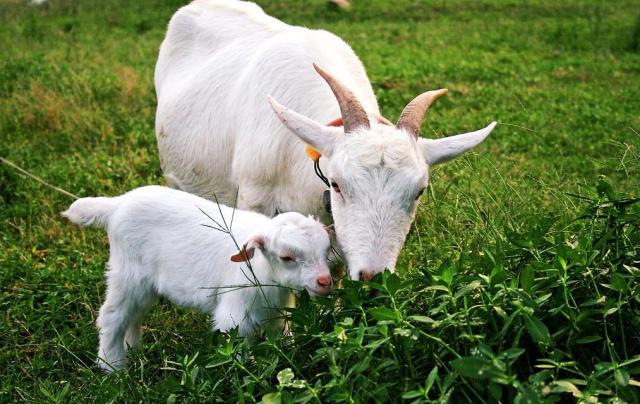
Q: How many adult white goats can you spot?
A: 1